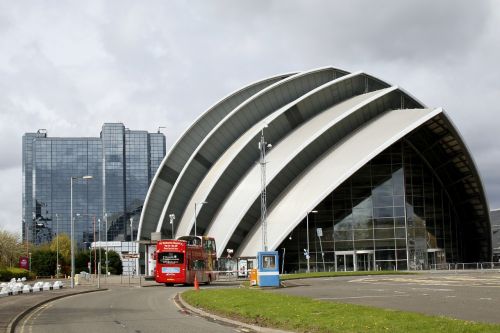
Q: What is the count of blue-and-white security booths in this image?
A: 1